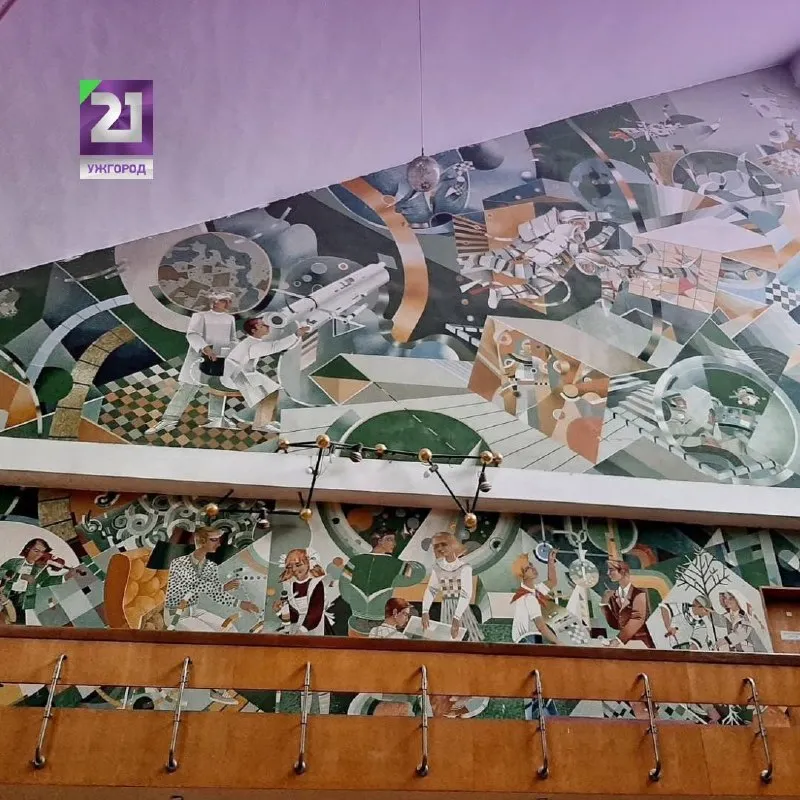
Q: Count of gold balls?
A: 9